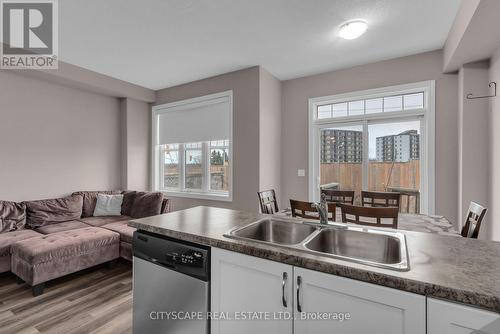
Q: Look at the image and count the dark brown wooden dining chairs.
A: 6